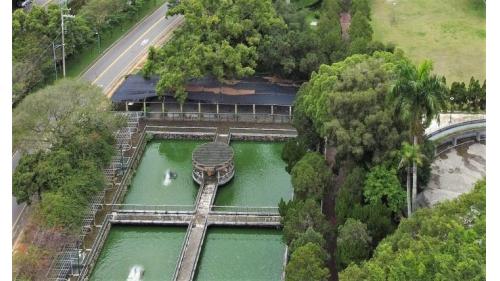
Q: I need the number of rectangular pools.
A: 4